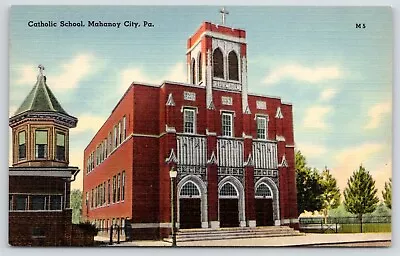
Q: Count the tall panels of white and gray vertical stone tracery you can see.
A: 3